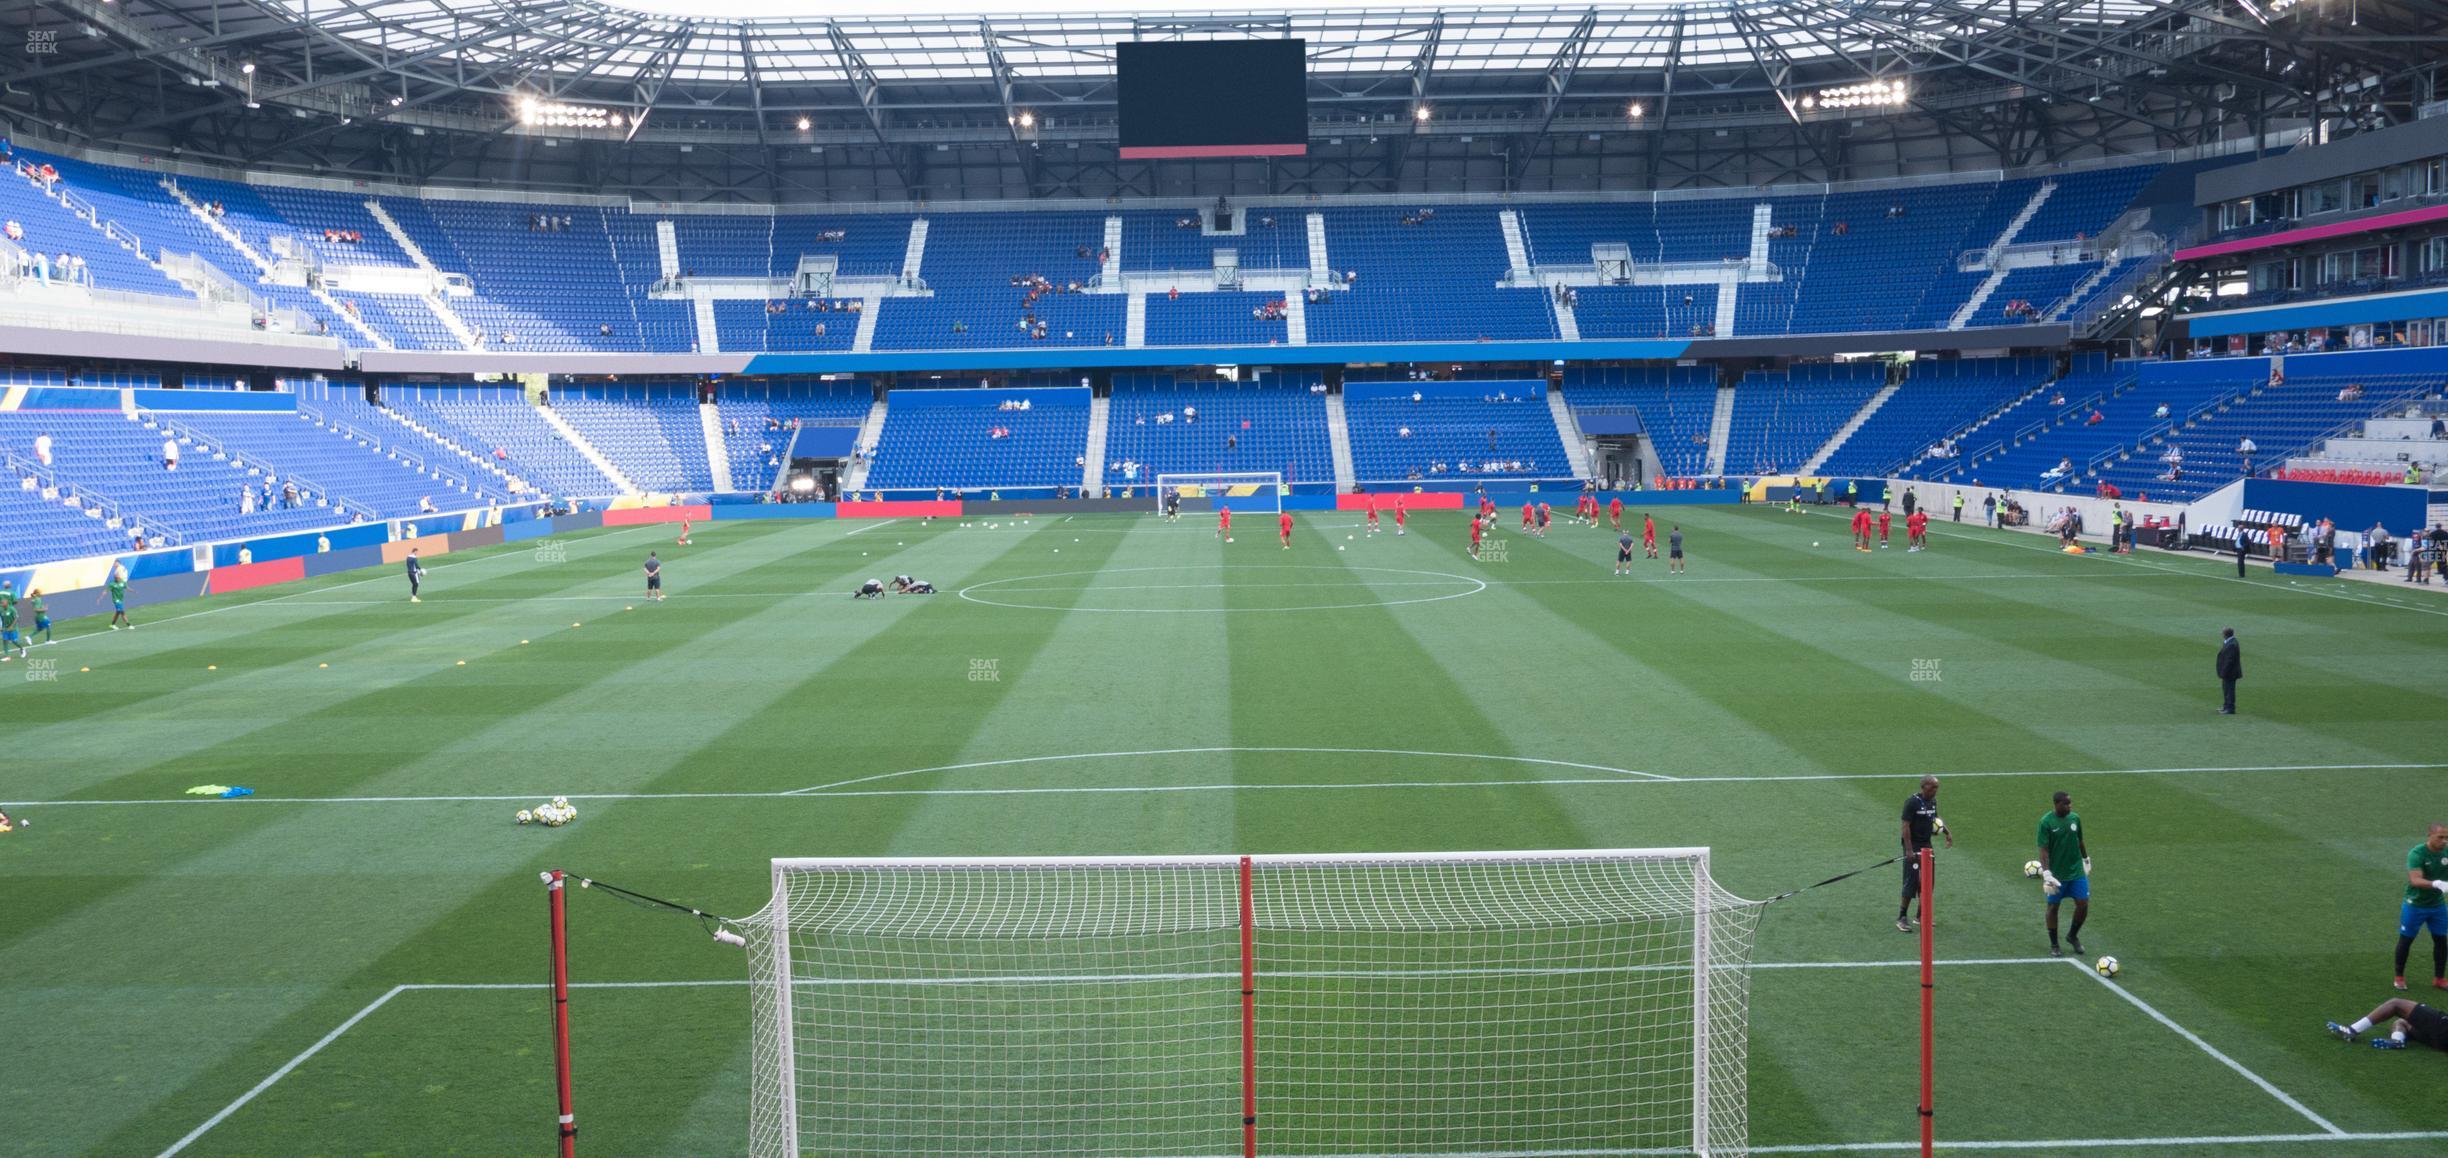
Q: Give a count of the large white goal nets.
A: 2